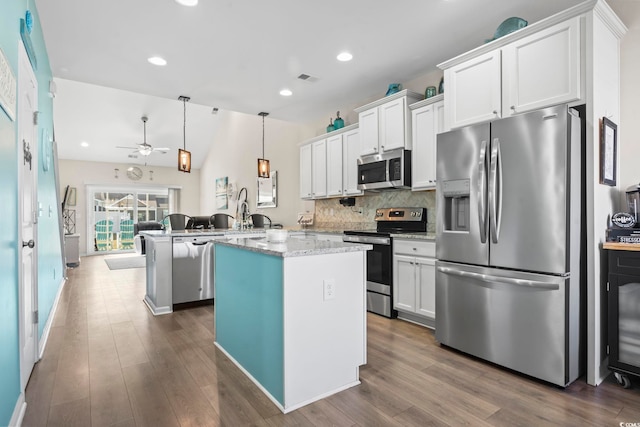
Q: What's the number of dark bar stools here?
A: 3